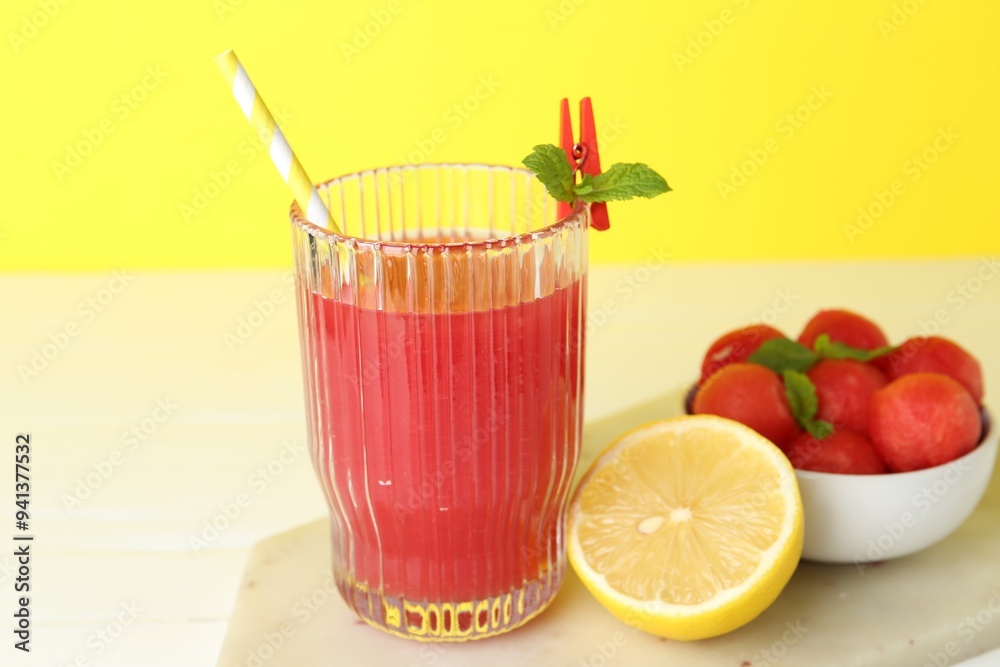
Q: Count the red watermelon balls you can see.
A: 7